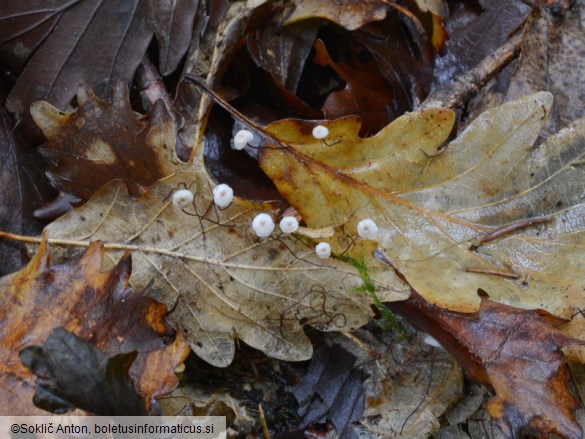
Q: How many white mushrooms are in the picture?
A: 8